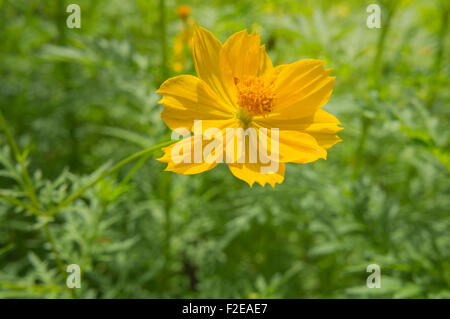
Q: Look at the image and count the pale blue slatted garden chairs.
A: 0